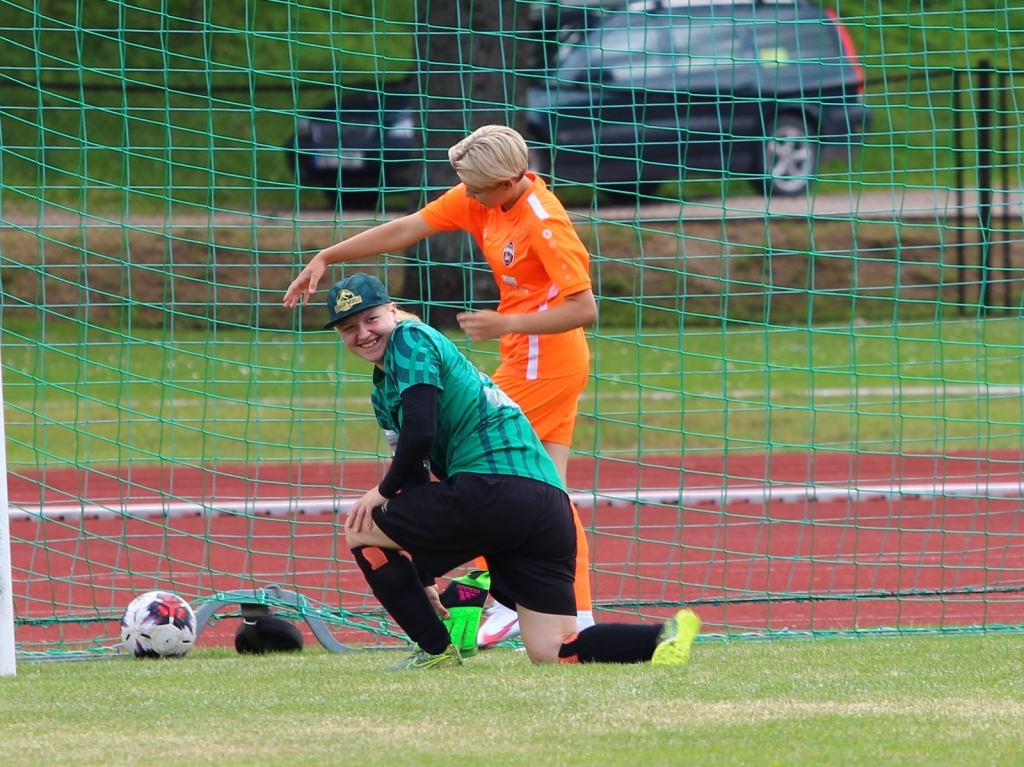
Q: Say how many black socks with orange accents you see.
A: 2